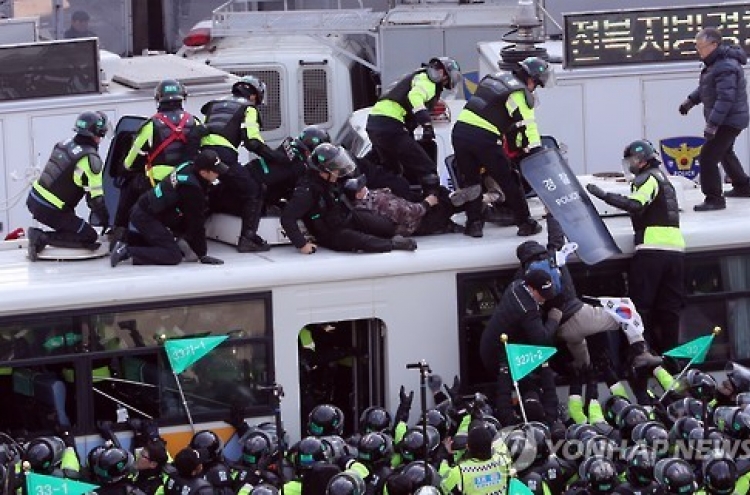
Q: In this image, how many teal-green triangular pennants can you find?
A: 5